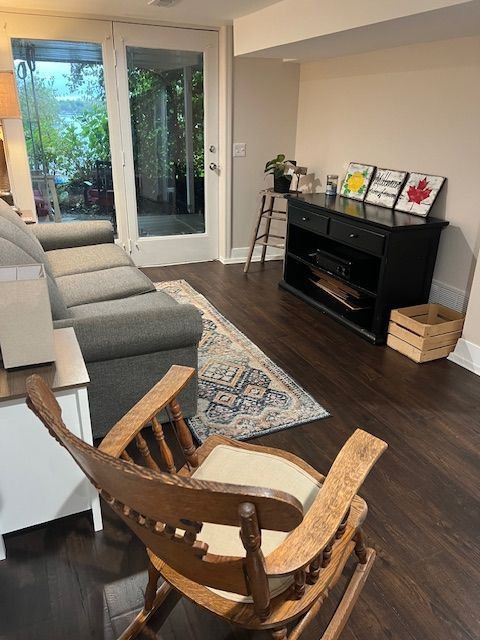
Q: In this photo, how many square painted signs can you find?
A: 3